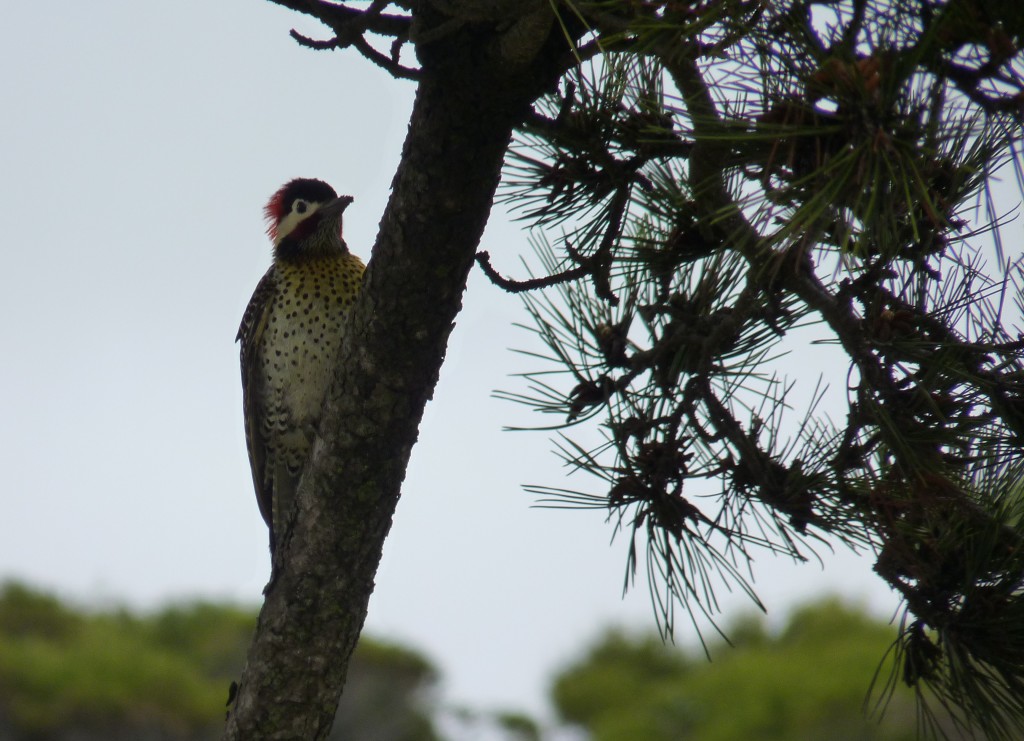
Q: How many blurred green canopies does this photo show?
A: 2